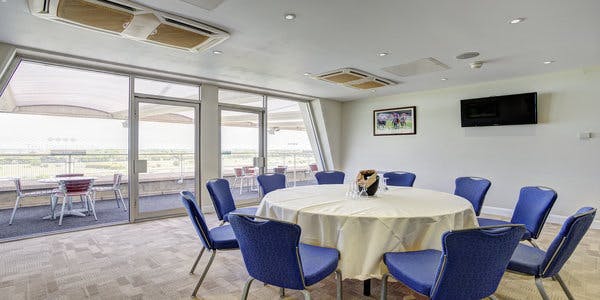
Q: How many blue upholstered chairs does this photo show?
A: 10